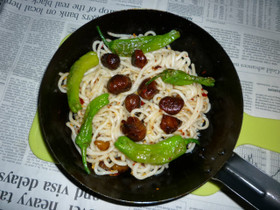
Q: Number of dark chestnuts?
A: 8